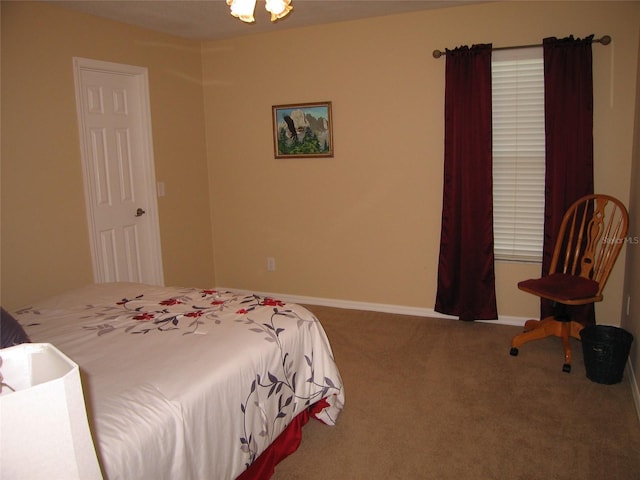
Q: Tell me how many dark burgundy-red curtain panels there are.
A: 2